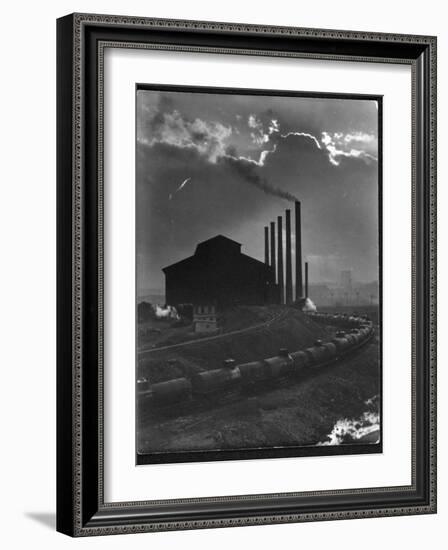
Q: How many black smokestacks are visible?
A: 6